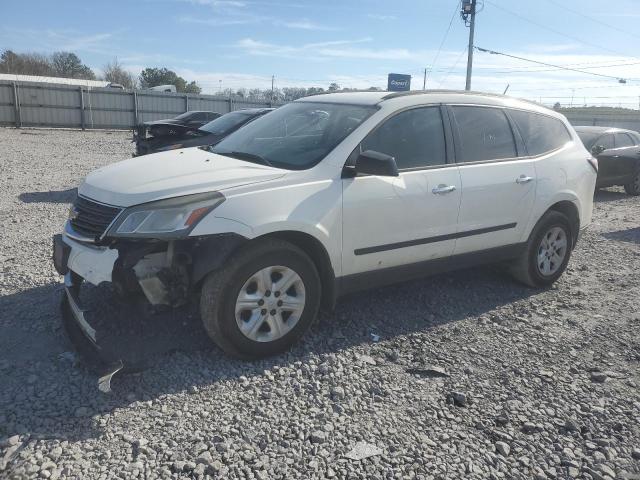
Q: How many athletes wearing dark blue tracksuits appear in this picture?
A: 0